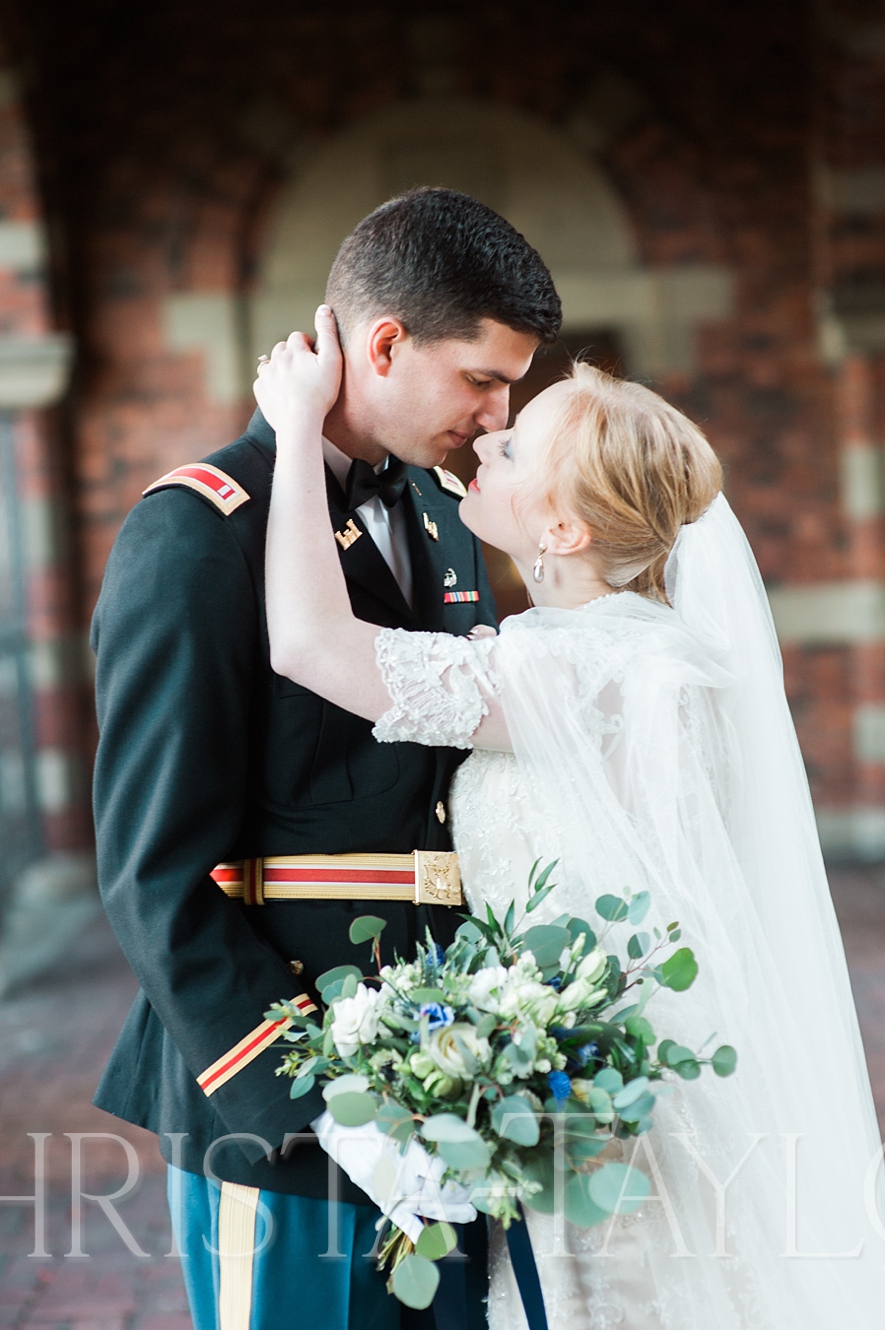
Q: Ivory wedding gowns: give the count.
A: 1